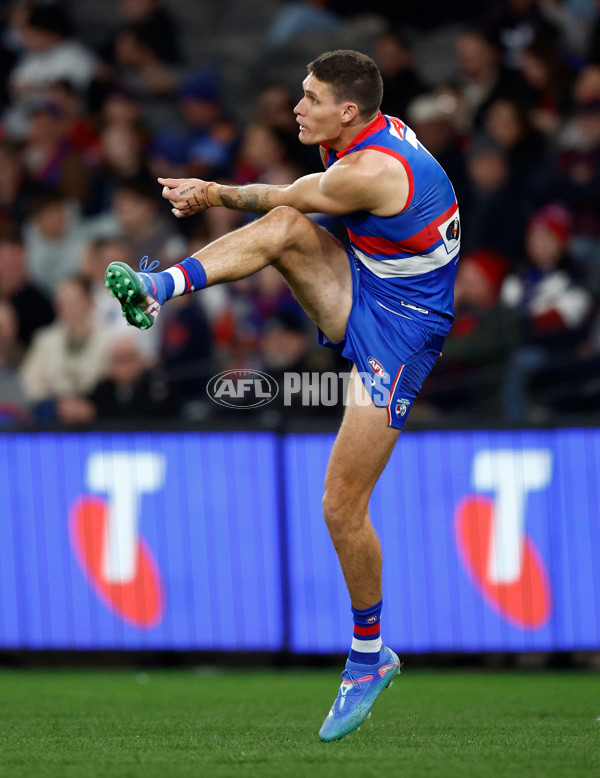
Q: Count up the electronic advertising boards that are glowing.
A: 2